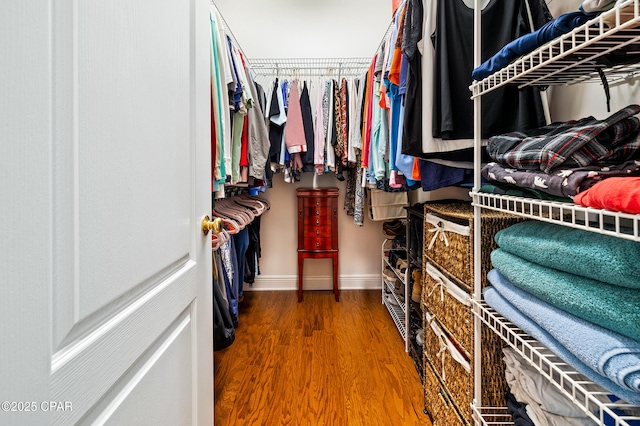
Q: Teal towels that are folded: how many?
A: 2